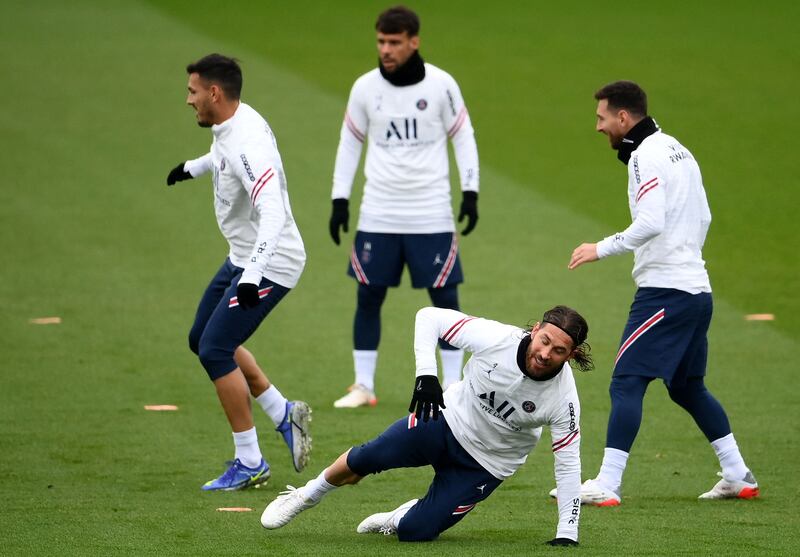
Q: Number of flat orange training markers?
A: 4